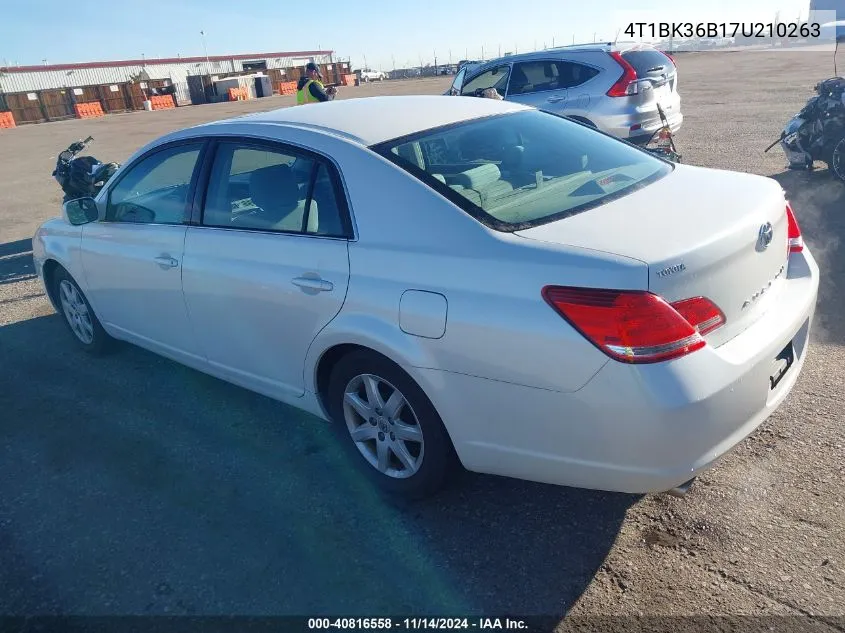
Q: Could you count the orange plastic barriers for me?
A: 6